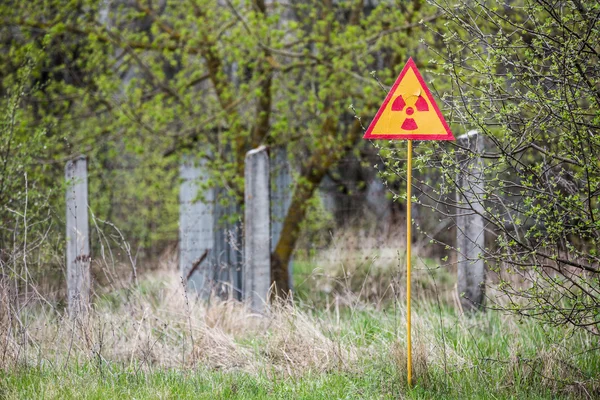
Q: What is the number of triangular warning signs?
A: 1